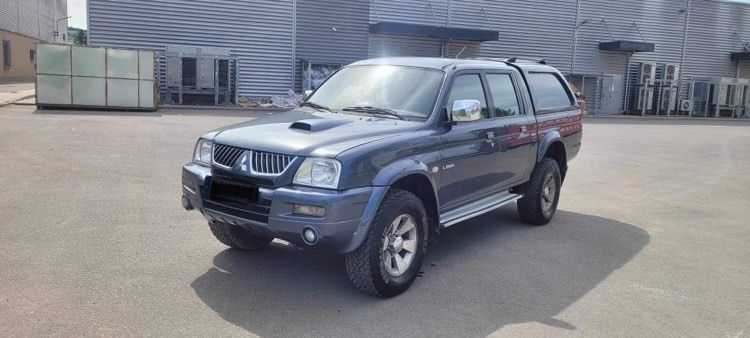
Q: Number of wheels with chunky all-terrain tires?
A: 3